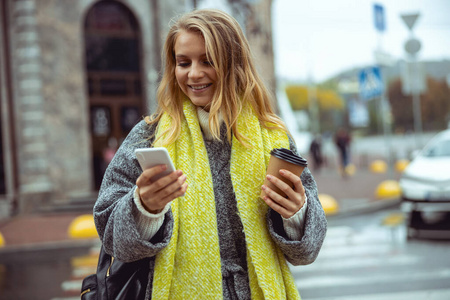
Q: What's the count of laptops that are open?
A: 0